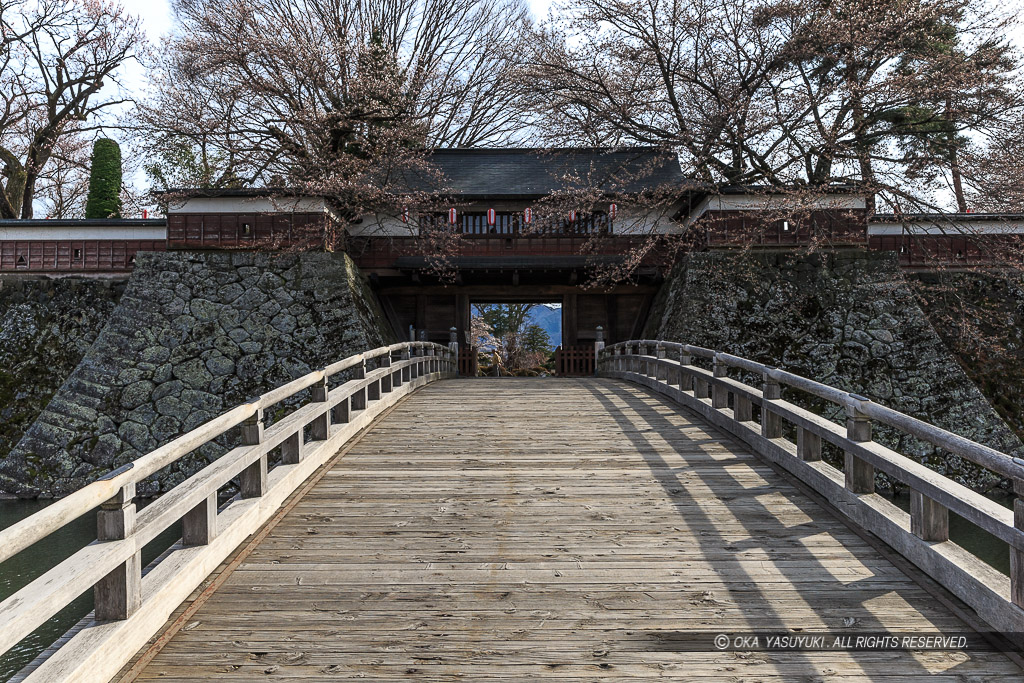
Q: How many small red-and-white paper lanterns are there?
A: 6